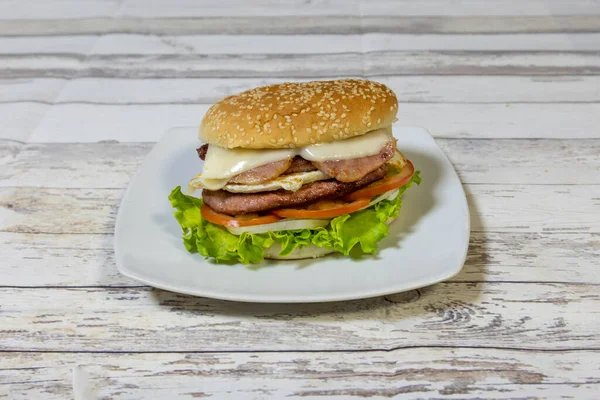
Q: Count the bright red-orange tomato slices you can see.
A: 3